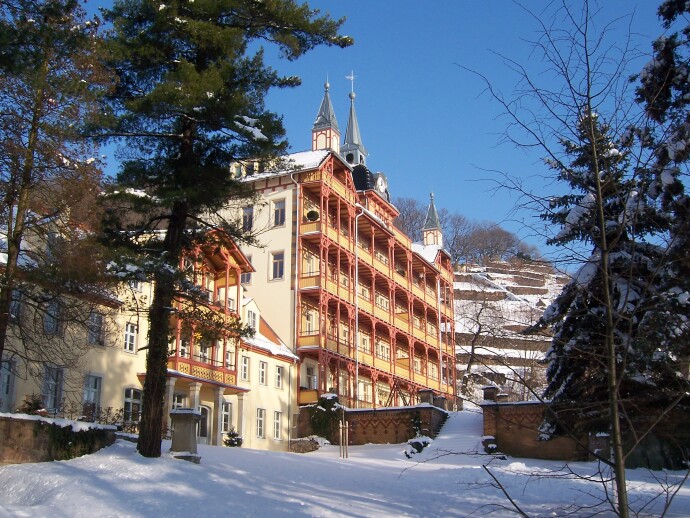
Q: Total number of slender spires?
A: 3